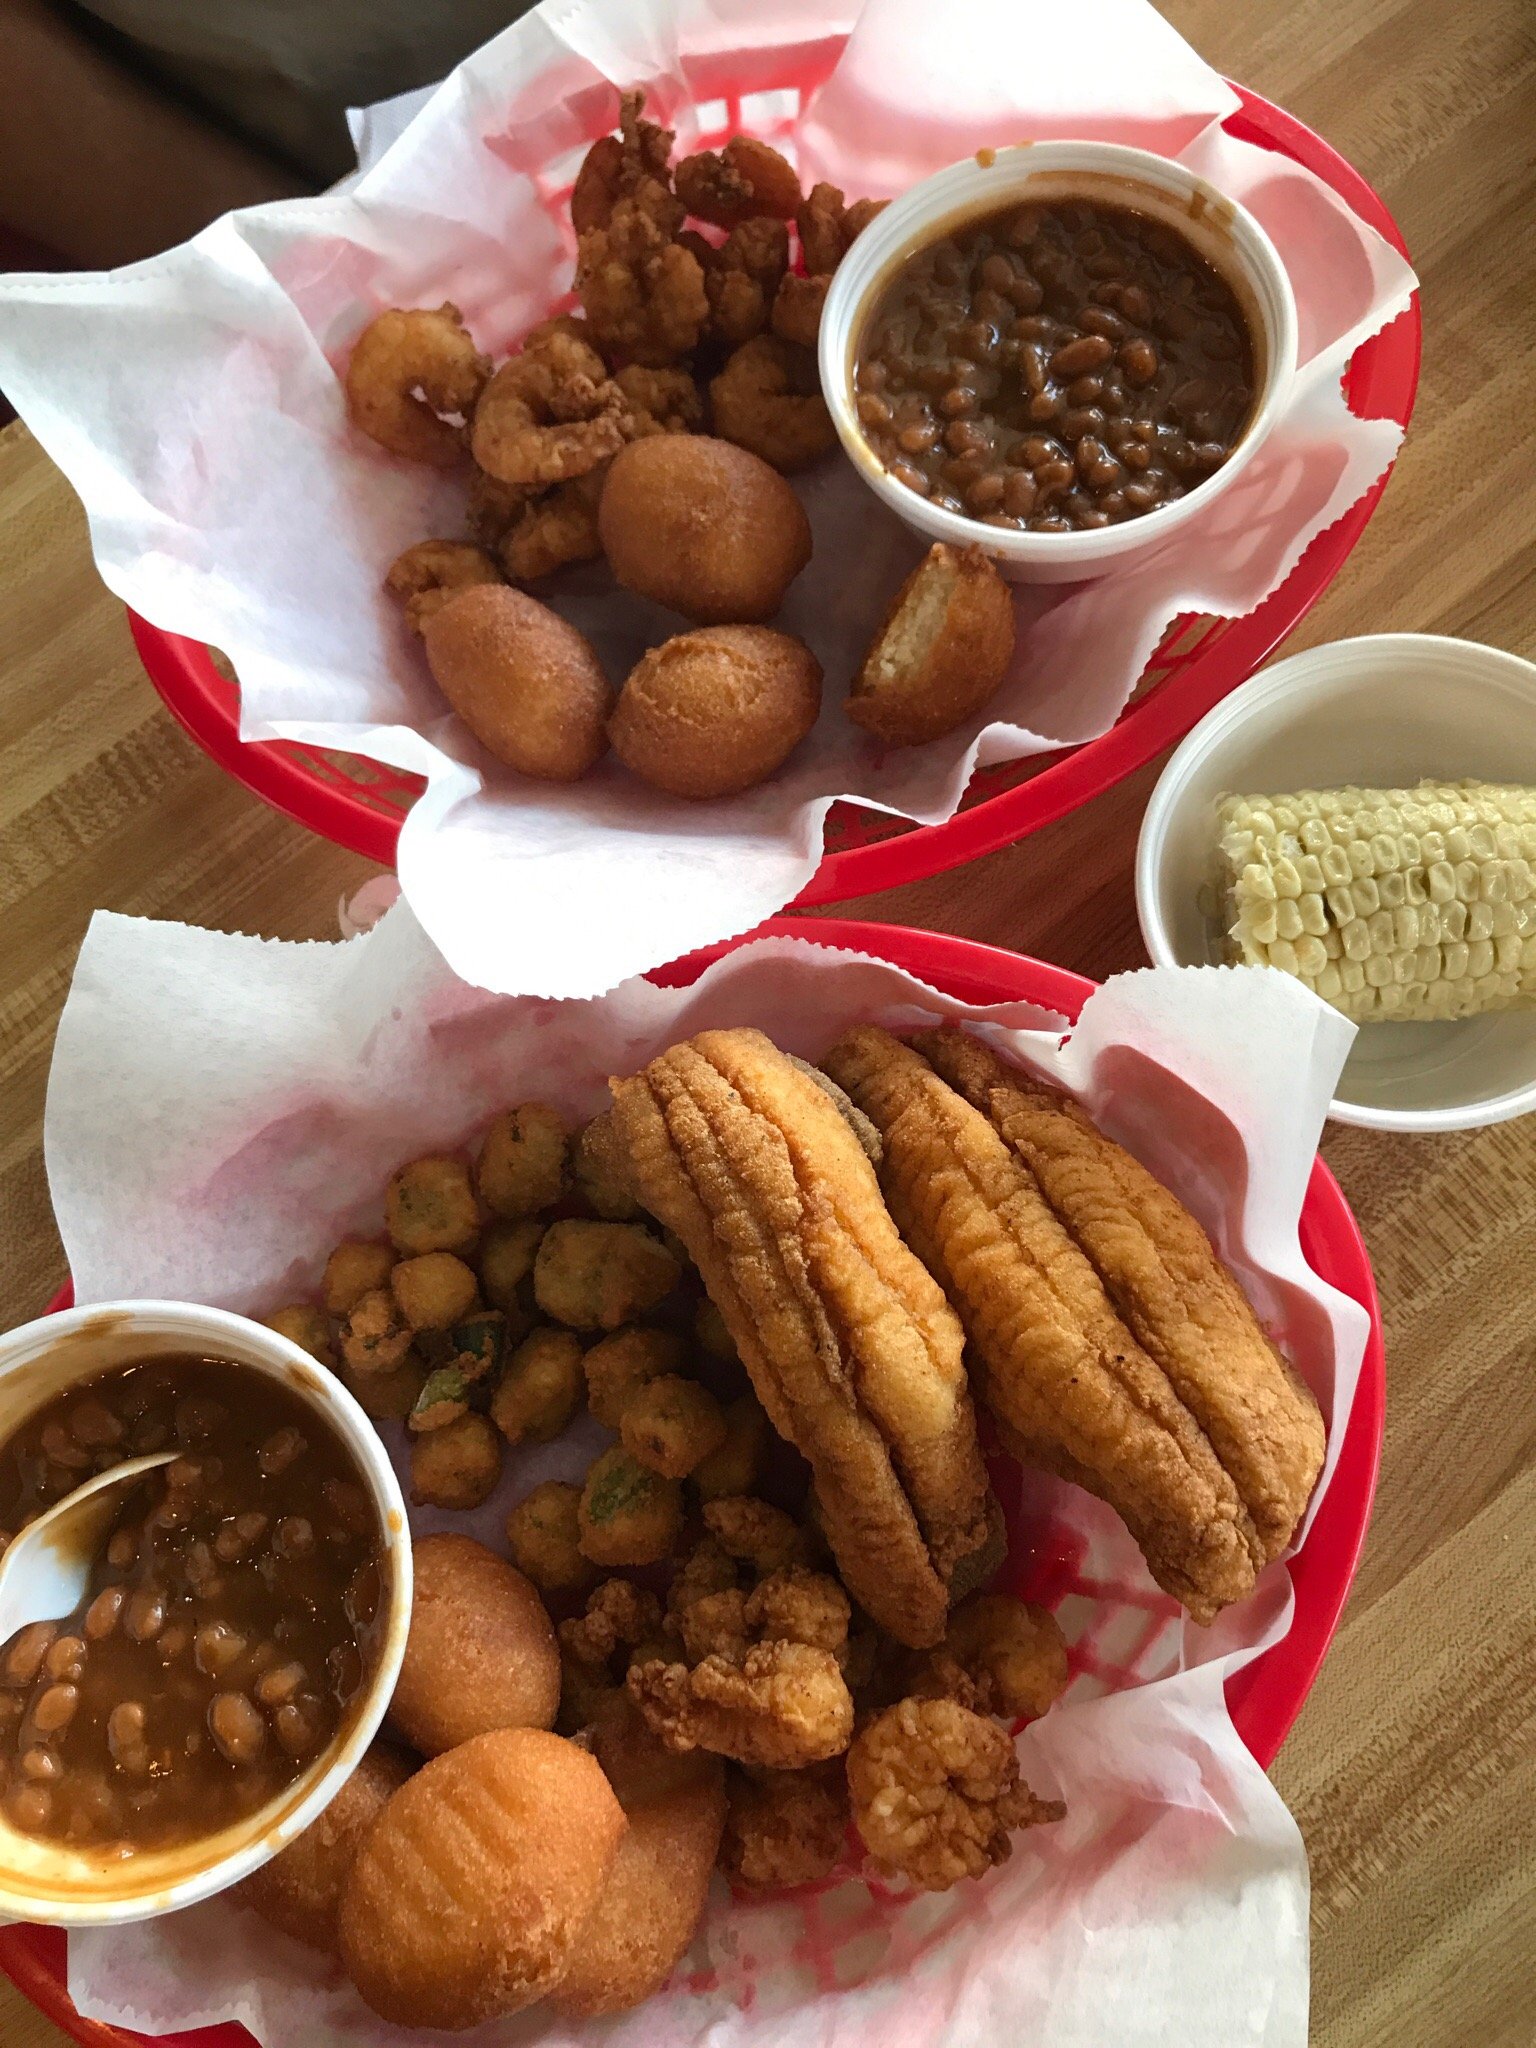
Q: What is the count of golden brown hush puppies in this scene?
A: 8